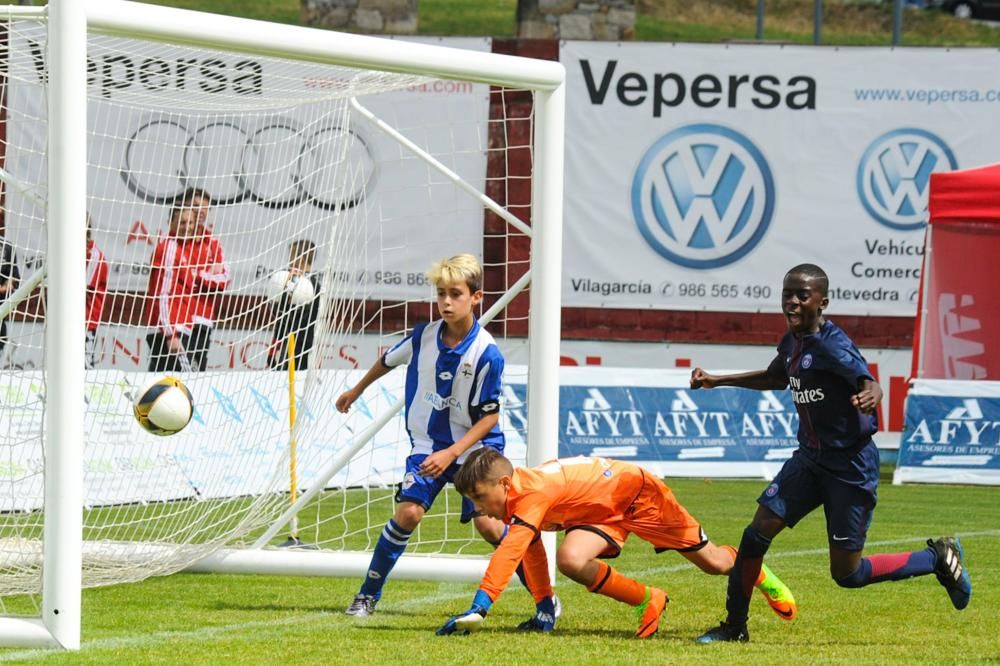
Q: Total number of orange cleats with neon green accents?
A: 2